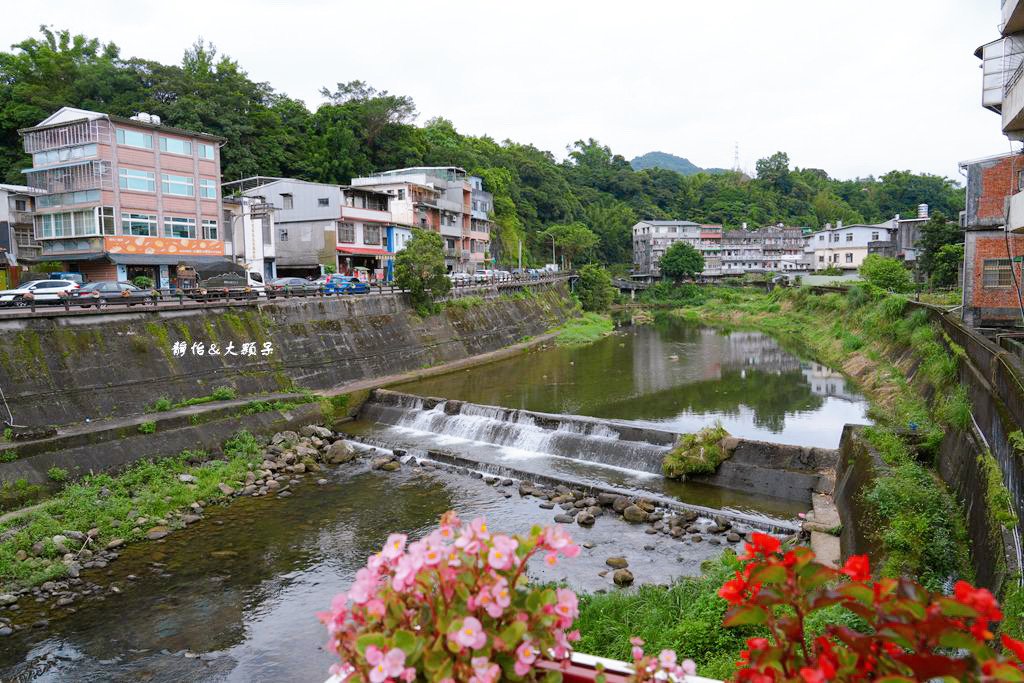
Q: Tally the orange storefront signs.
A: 1